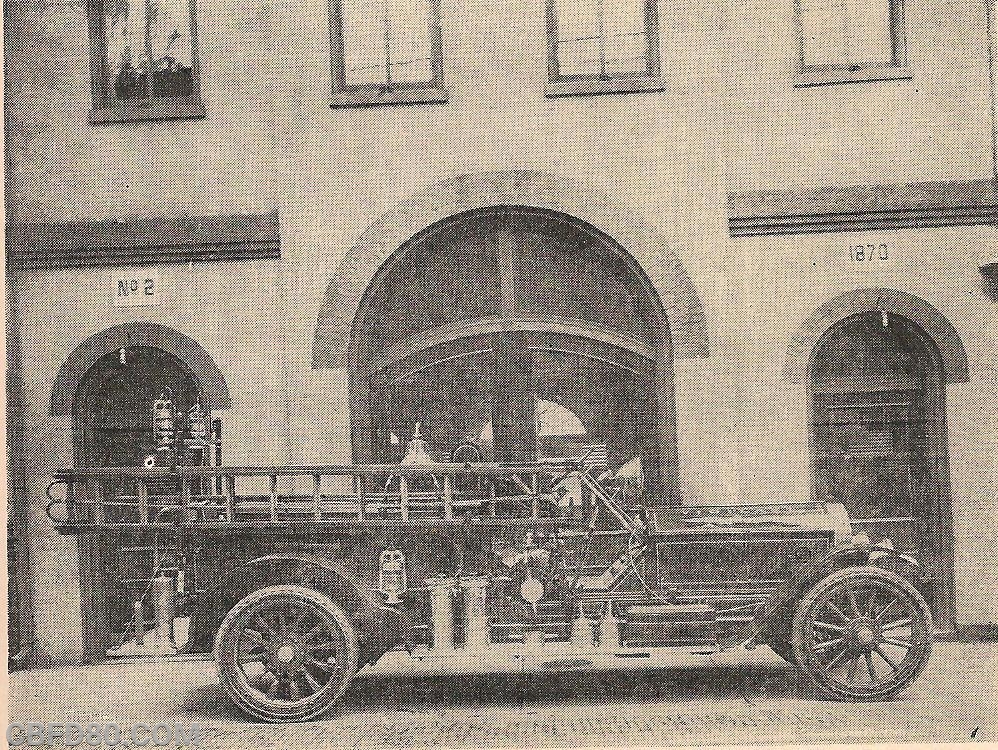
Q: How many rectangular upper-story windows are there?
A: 4